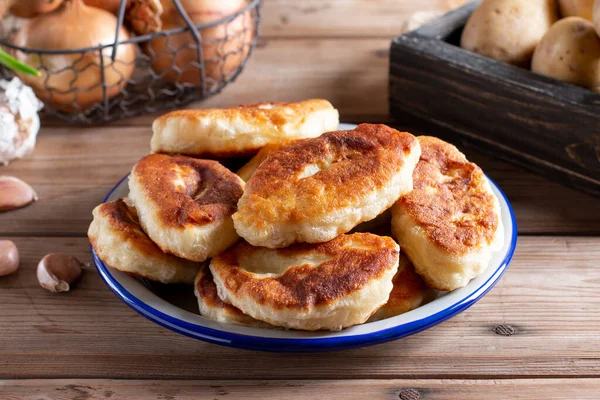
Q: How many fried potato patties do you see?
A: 9